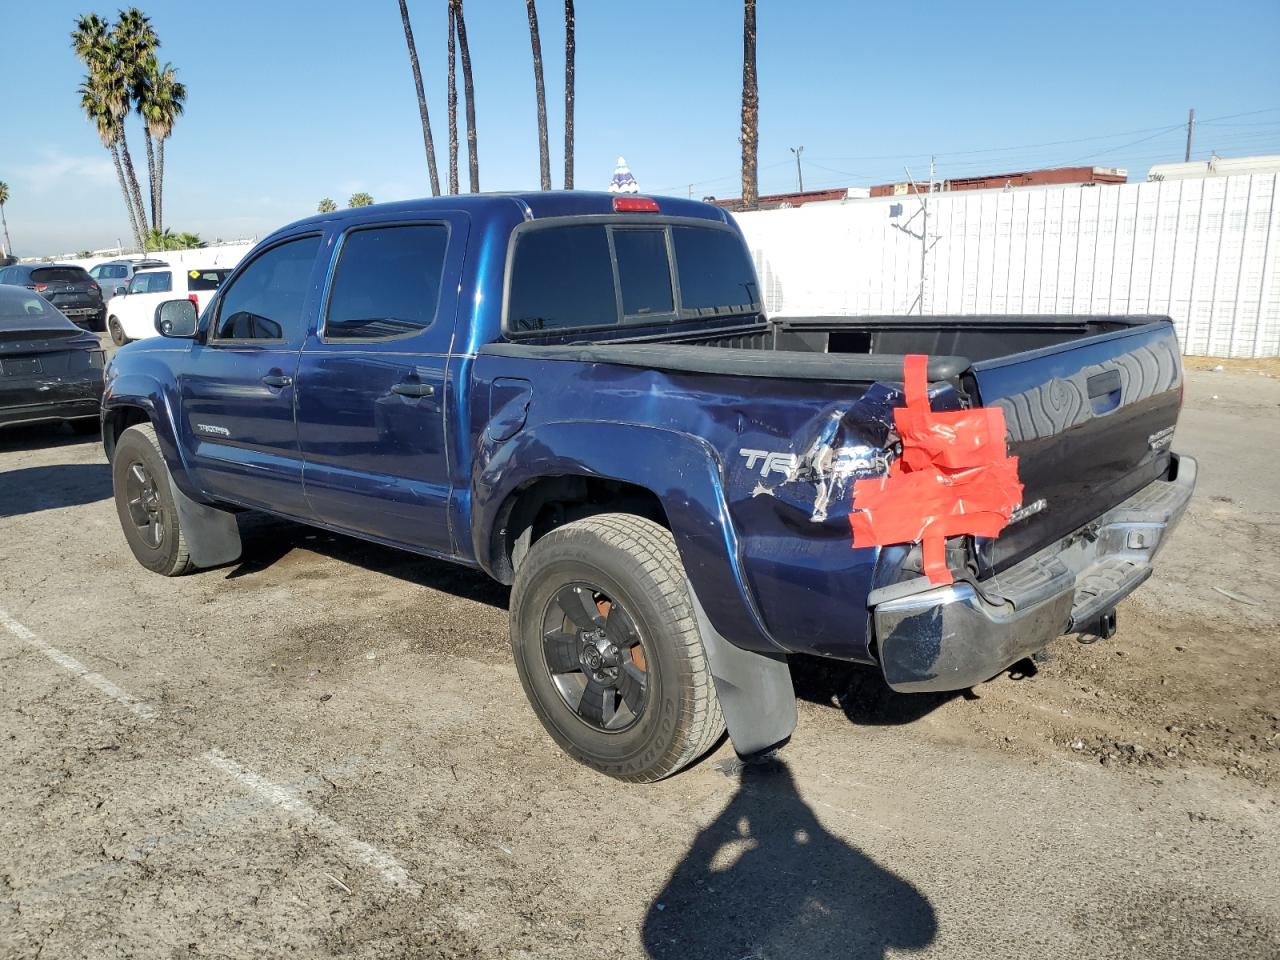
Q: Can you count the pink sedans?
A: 0